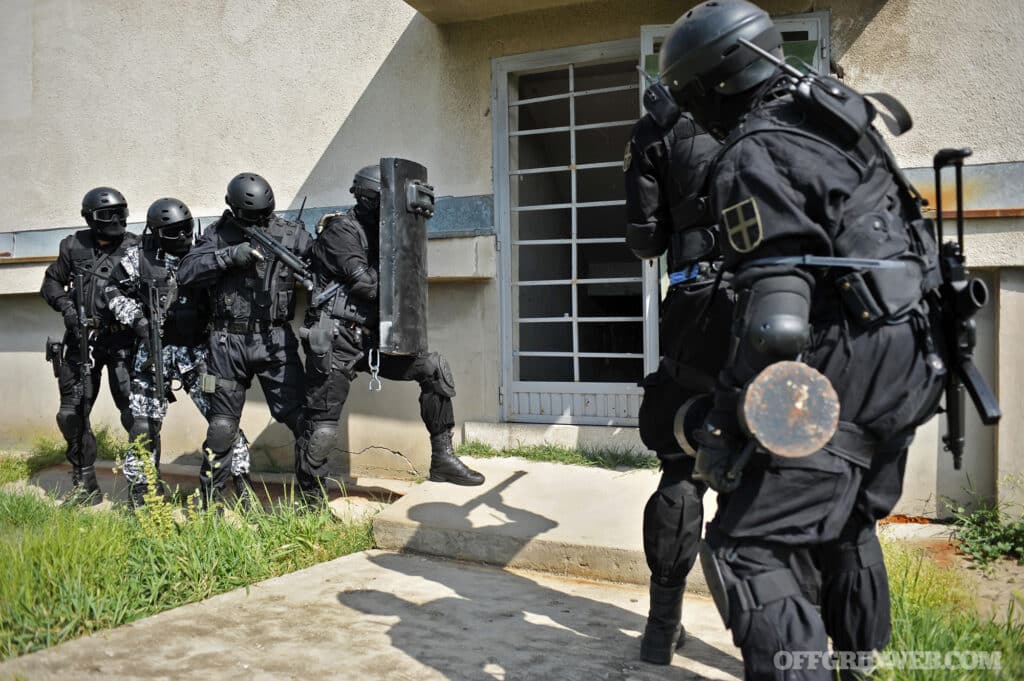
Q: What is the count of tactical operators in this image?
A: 6